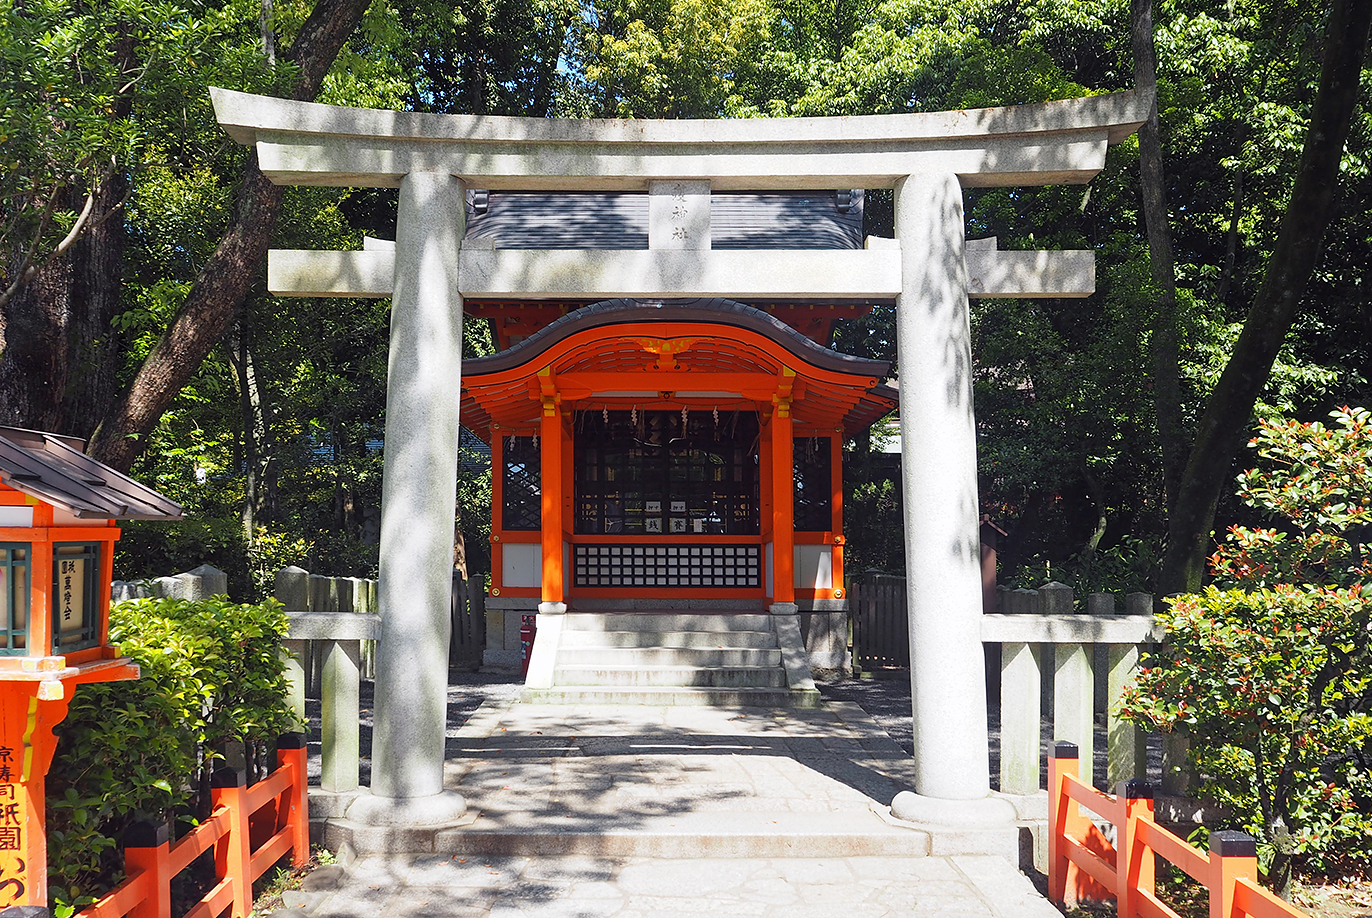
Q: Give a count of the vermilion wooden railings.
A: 2